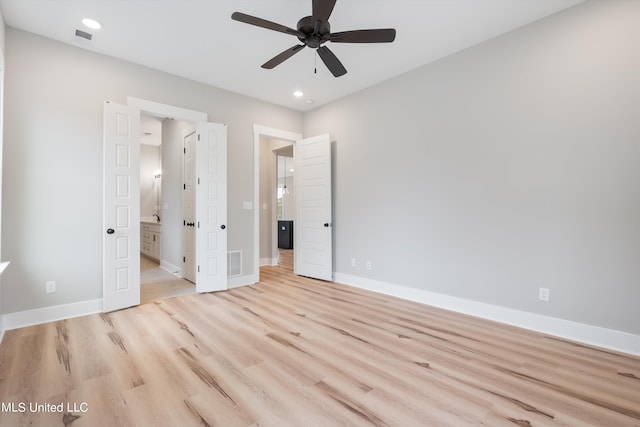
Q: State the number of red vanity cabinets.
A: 0